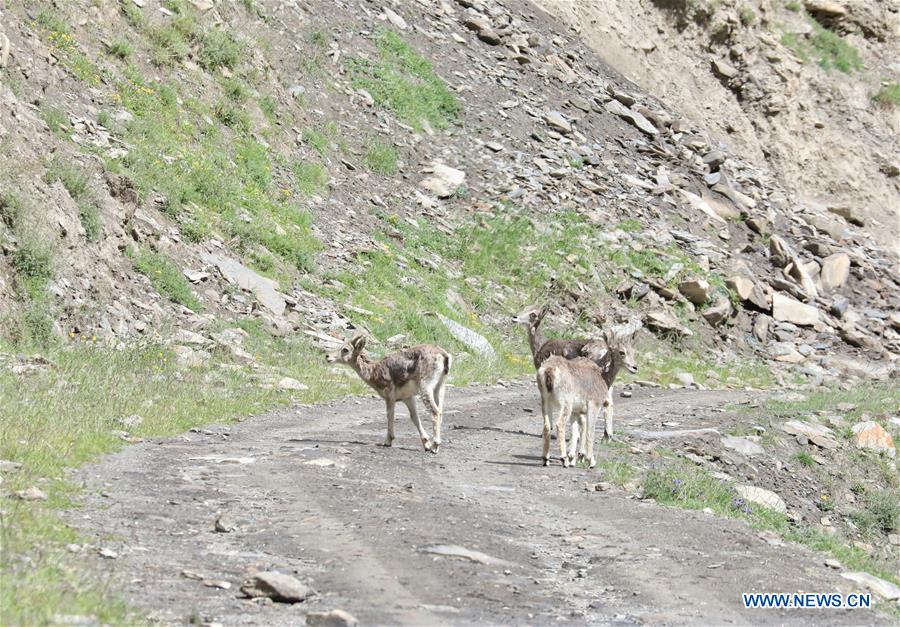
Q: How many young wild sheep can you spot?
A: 3